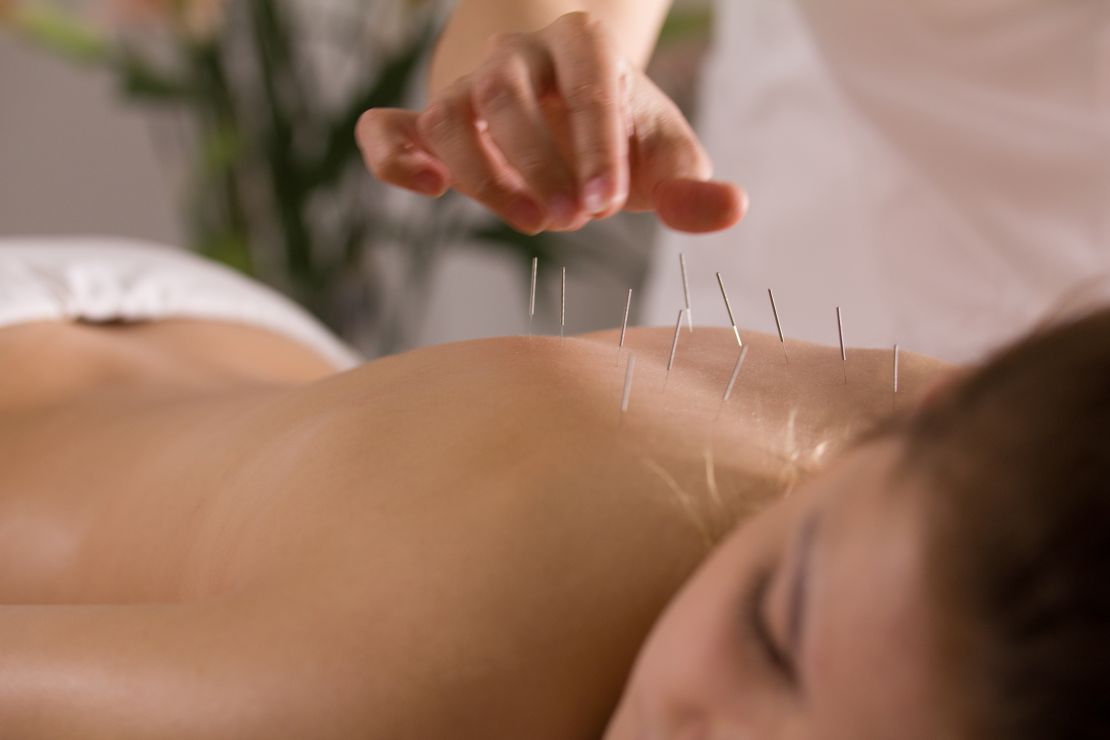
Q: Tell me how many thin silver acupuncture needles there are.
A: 11